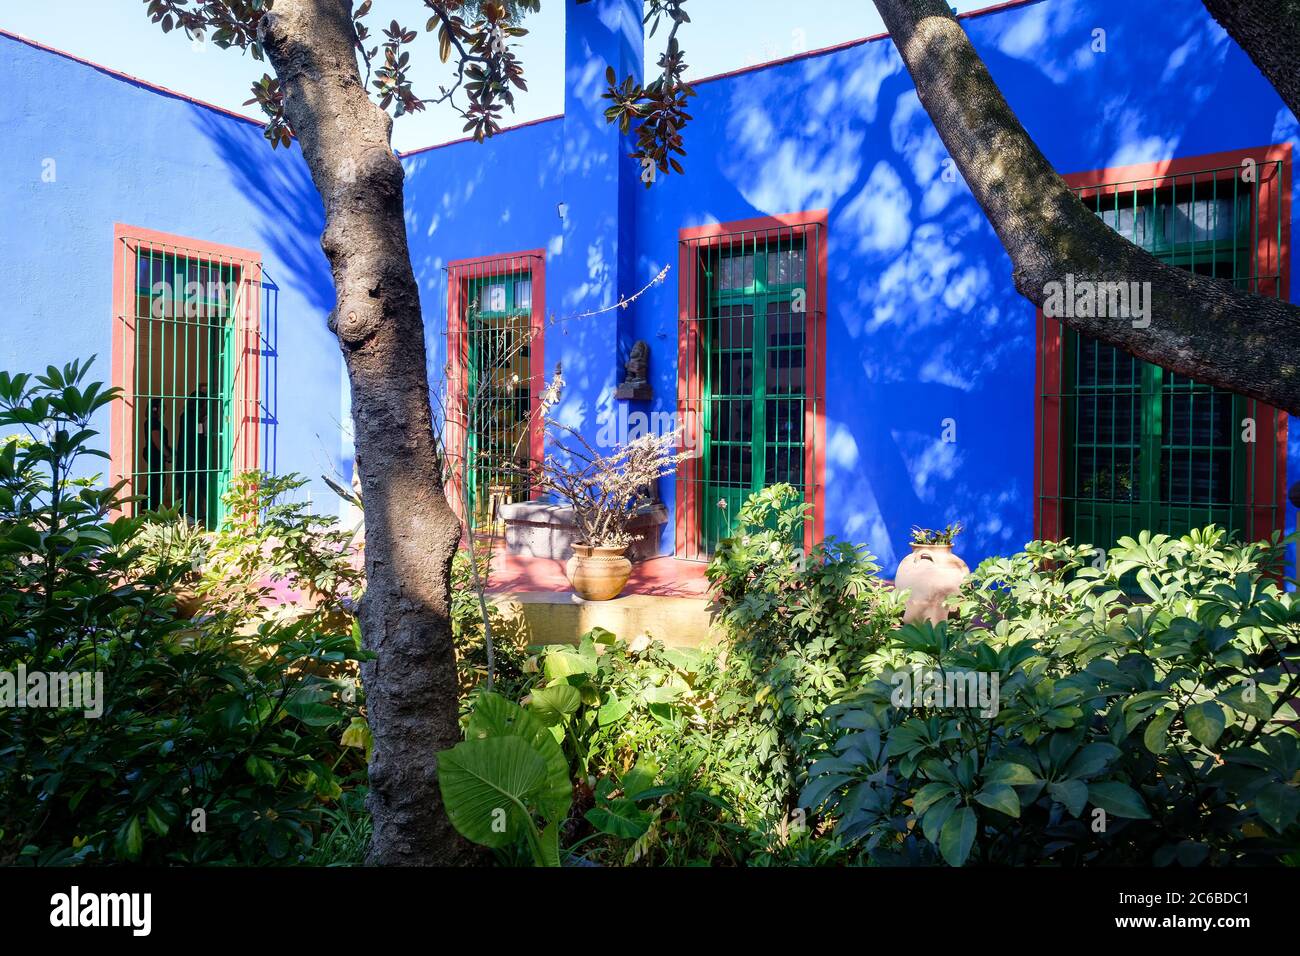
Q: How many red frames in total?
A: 4